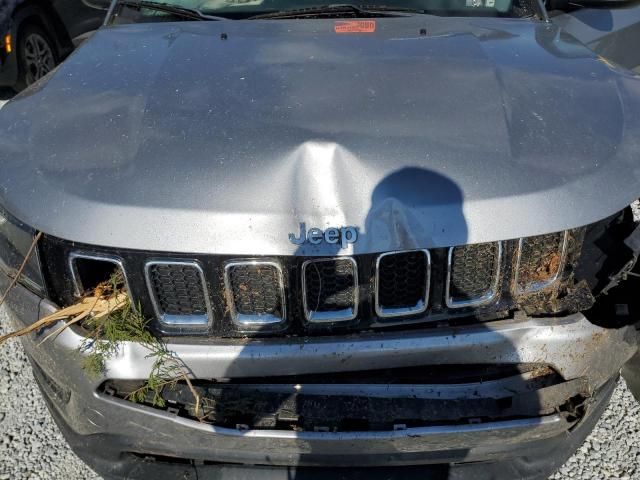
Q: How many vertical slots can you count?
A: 7